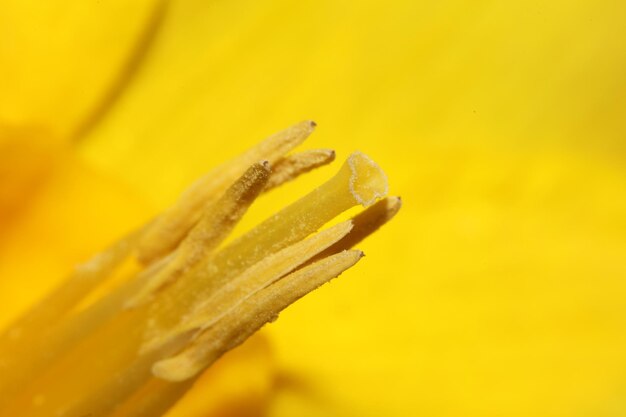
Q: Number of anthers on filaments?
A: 6